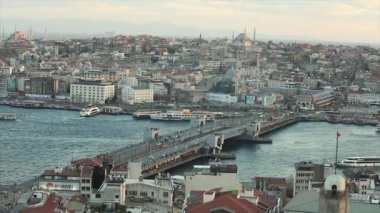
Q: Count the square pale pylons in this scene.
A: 4